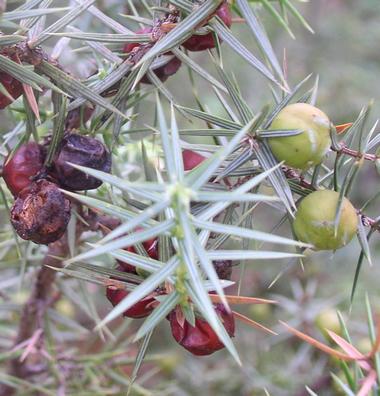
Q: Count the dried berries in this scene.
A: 2